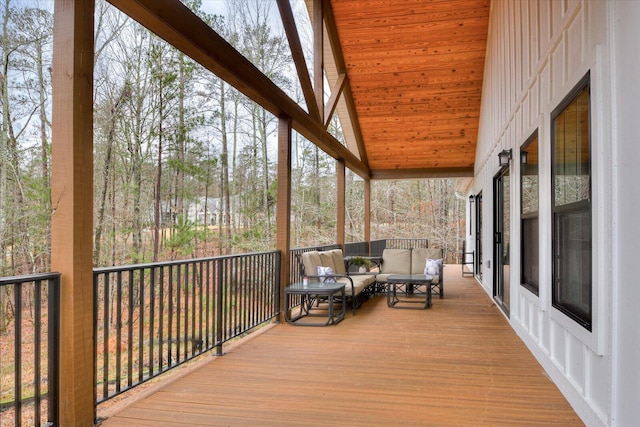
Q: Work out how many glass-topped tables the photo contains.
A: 2